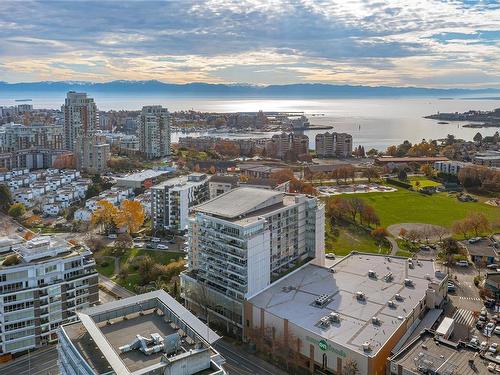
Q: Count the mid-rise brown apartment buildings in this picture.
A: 2